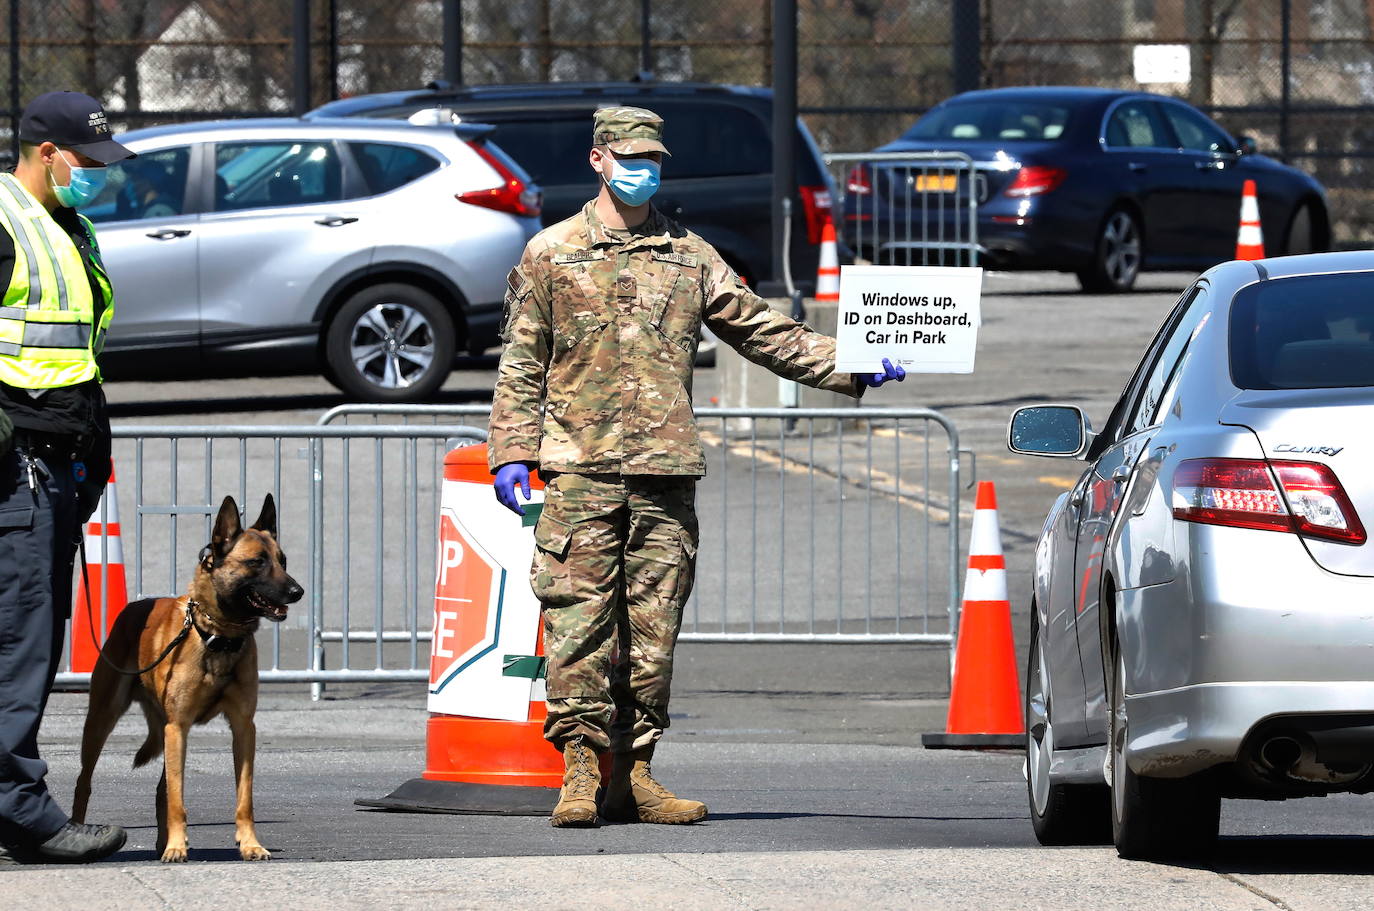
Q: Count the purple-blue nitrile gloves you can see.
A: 2